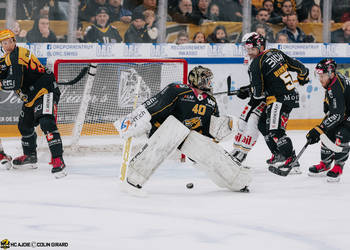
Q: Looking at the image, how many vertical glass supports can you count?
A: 5